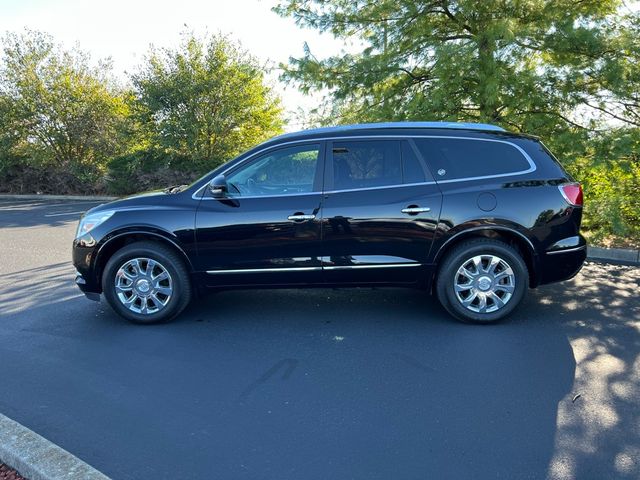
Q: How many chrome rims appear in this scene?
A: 2